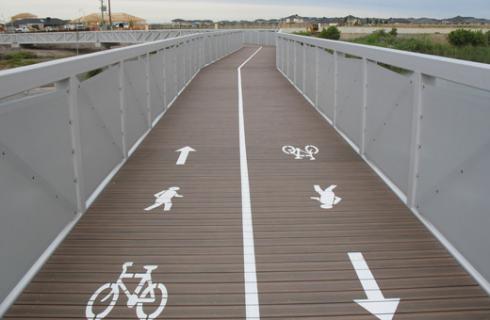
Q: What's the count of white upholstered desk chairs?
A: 0